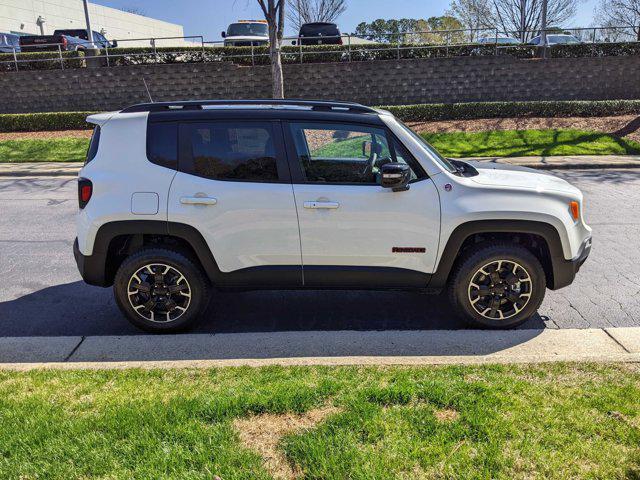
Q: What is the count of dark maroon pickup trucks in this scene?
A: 1